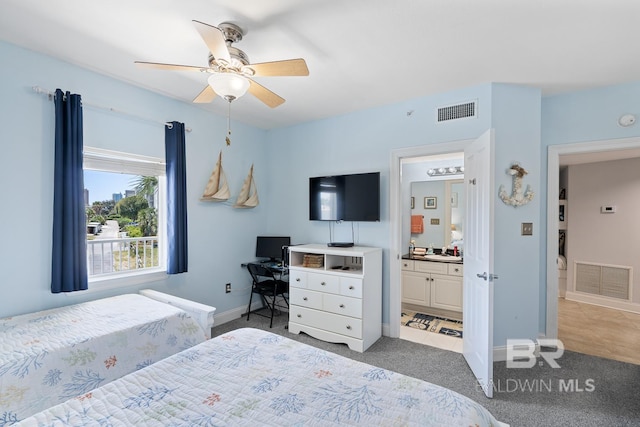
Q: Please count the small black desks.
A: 1